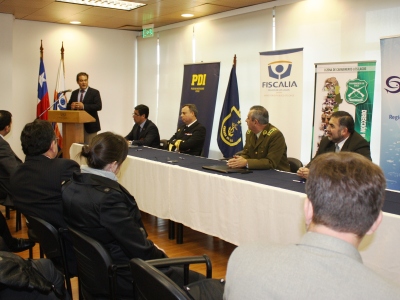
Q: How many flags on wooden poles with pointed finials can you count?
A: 3